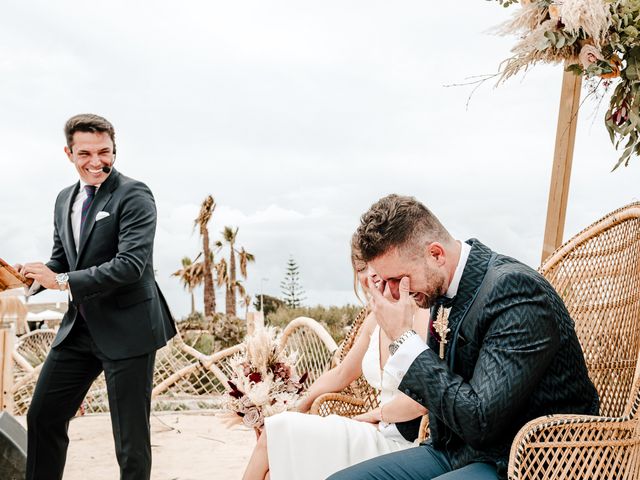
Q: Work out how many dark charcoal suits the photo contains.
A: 1